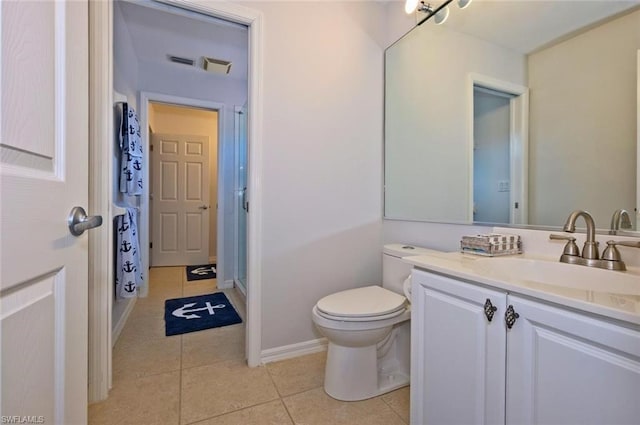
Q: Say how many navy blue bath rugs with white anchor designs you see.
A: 2